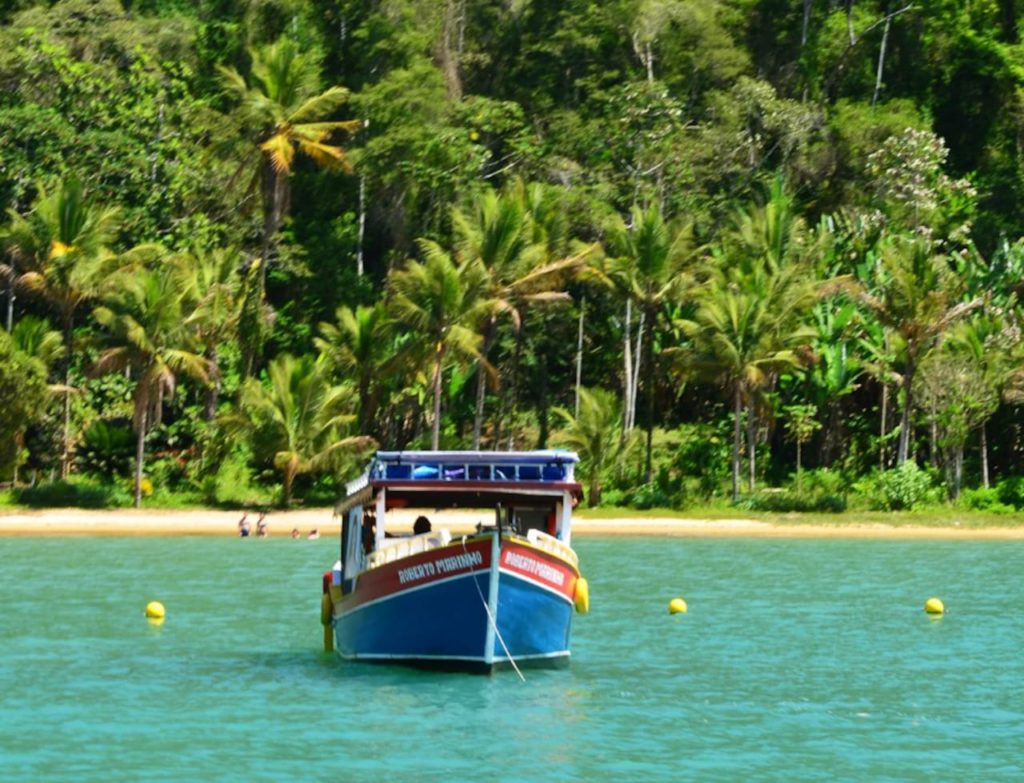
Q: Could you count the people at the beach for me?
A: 4